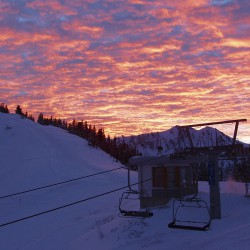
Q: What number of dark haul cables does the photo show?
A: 2